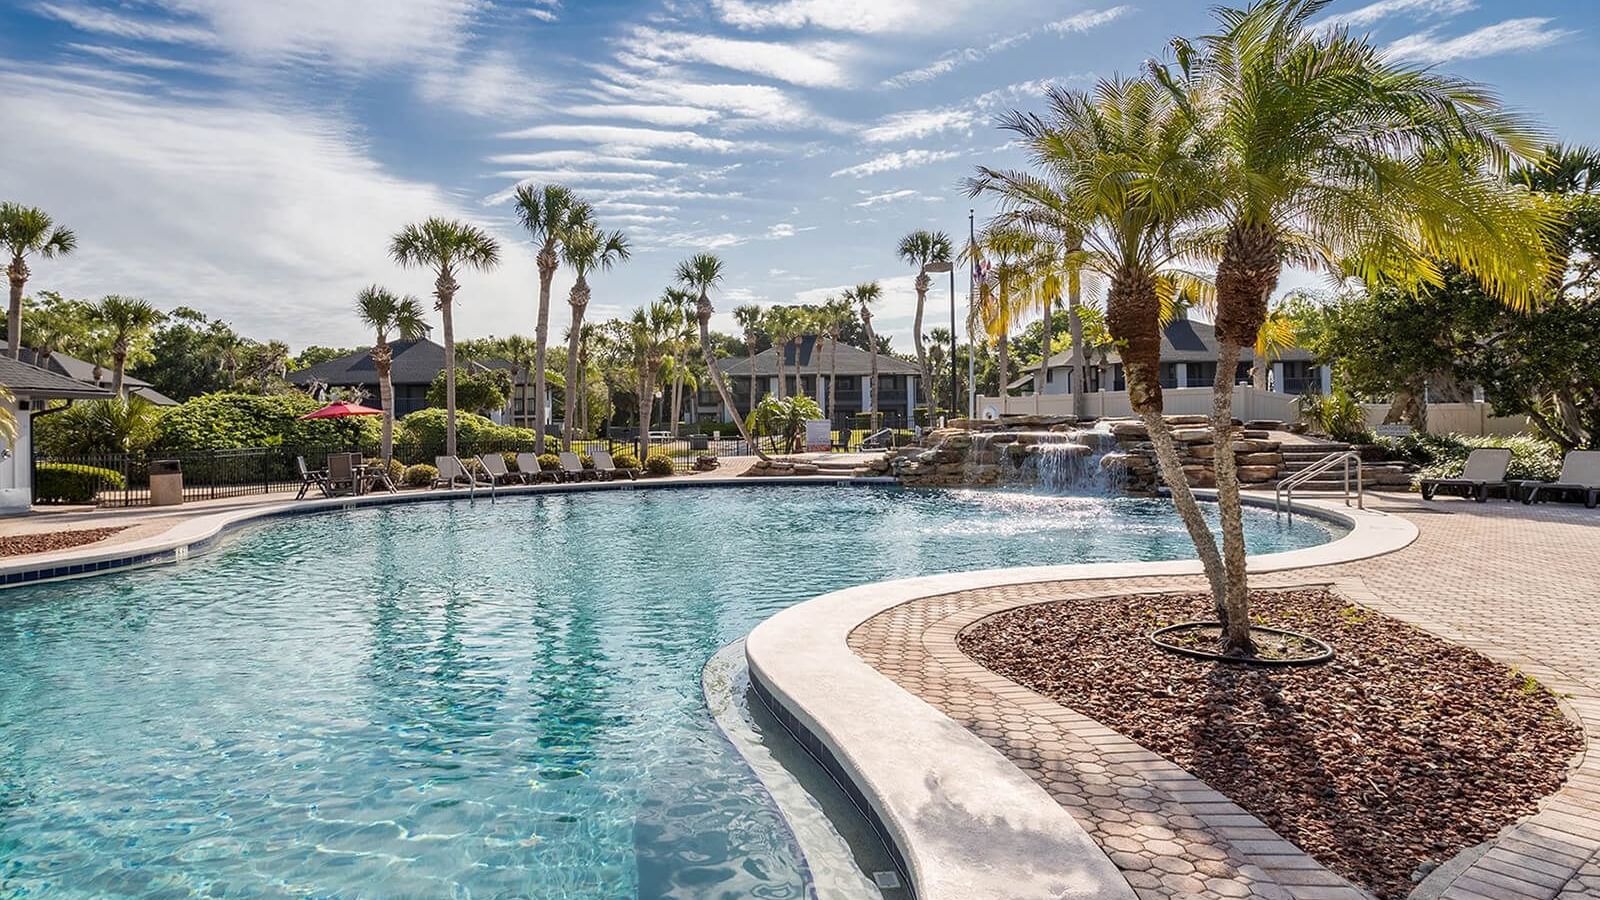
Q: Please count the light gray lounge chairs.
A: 7